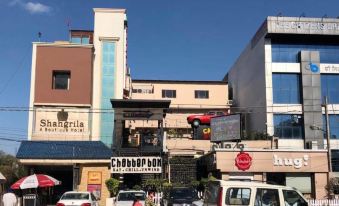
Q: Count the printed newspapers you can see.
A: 0